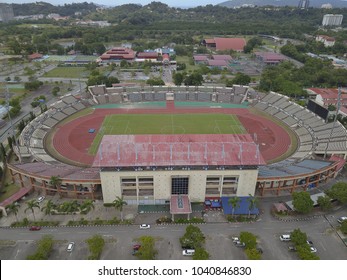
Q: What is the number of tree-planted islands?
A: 6